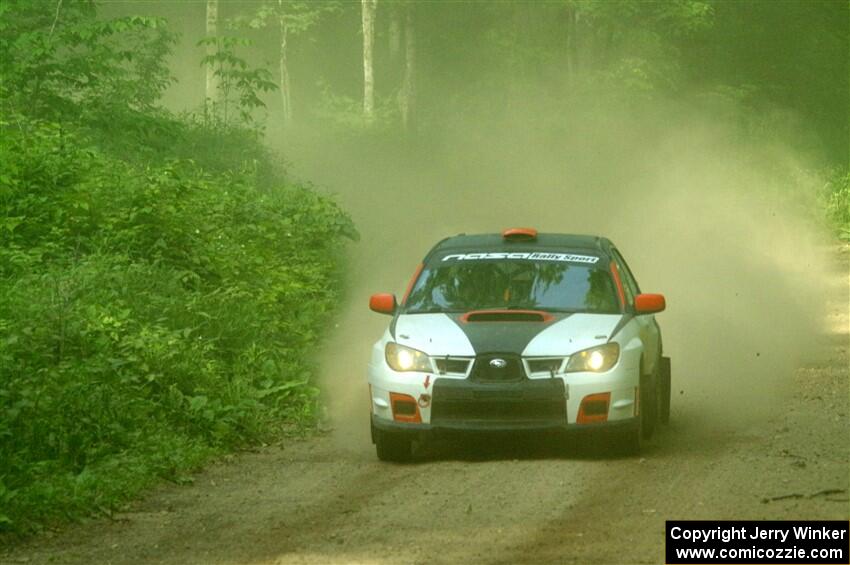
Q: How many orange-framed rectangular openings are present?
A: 2